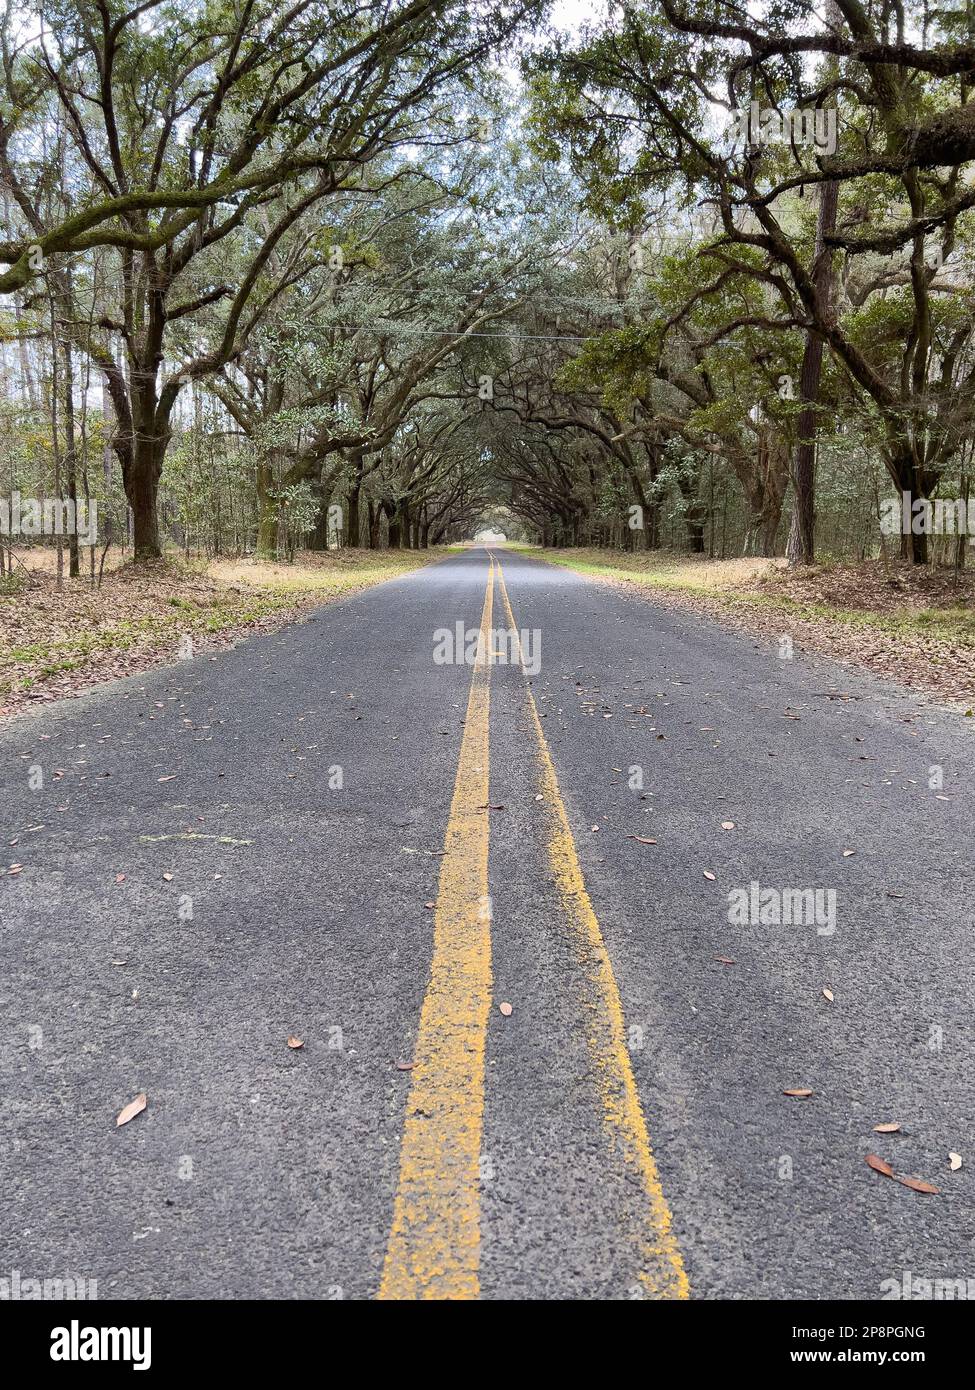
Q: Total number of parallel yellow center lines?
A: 2